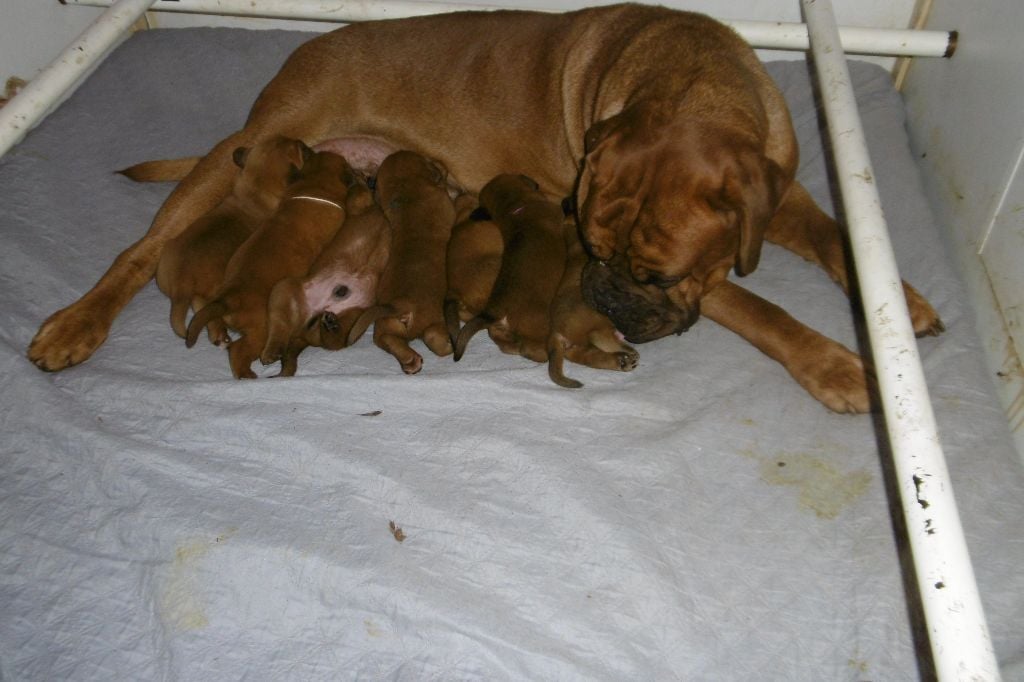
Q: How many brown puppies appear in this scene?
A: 7